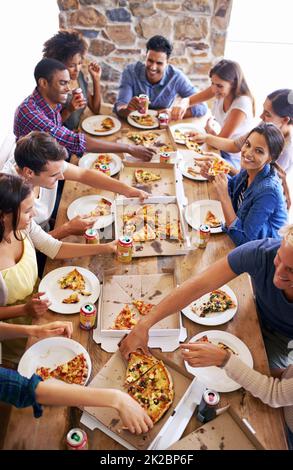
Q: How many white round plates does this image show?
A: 11